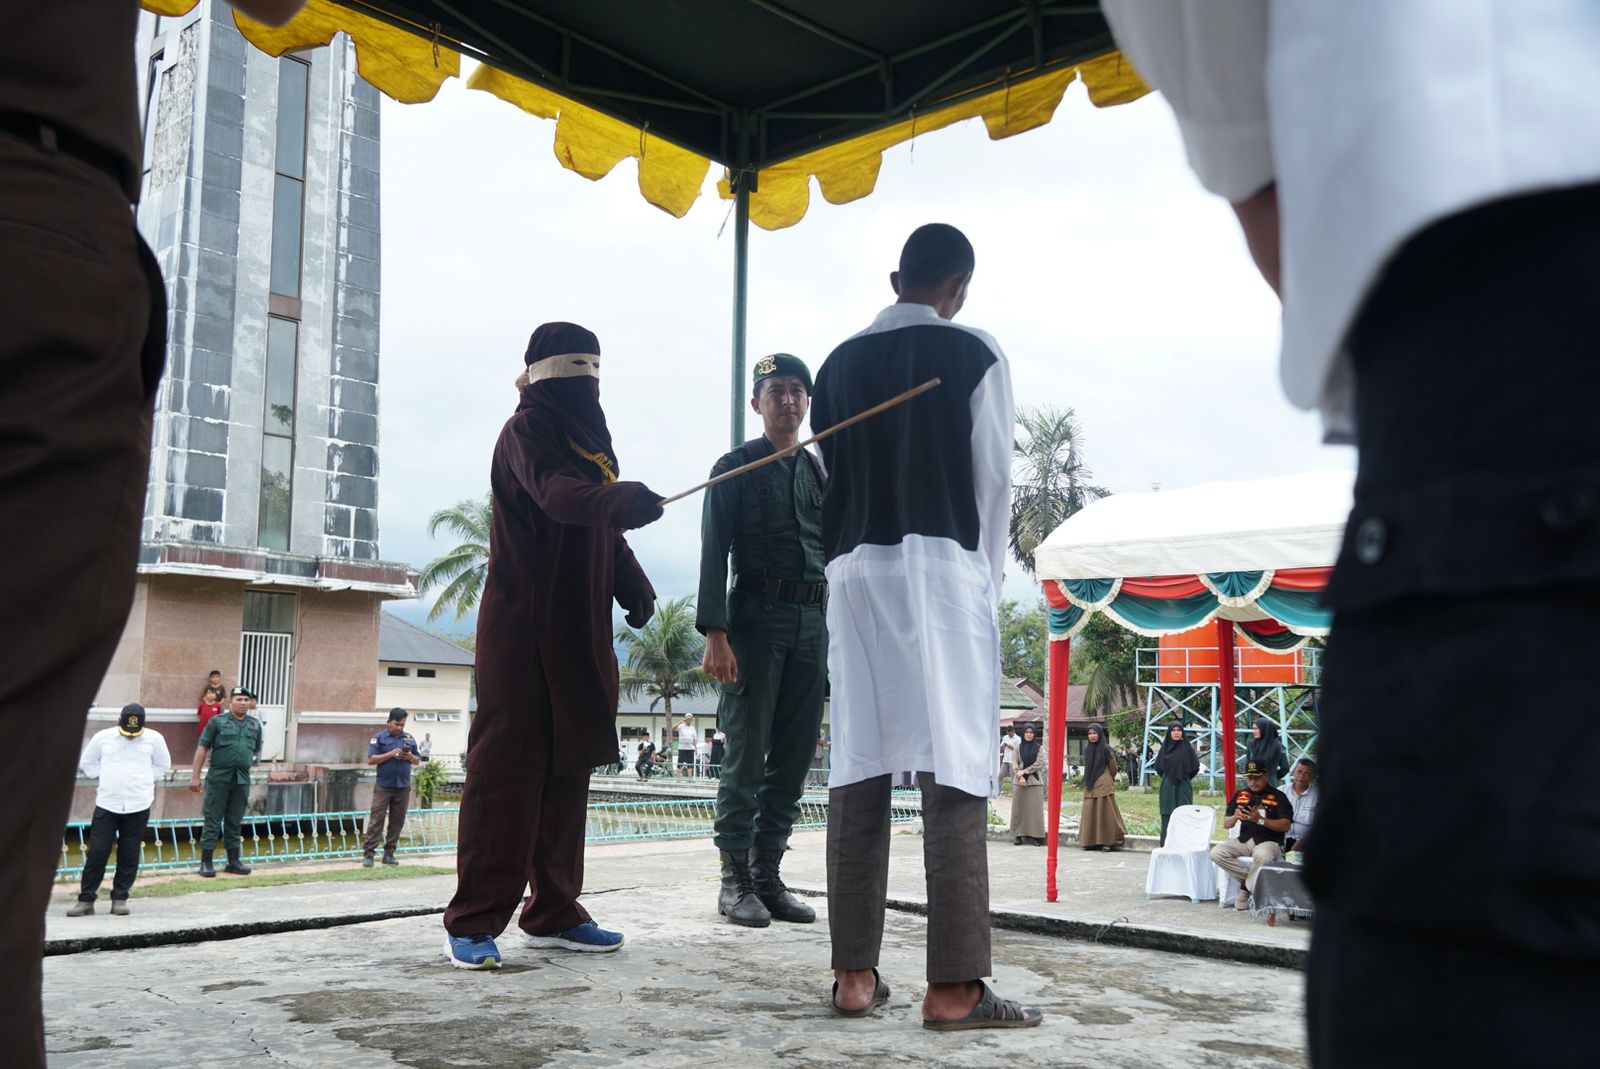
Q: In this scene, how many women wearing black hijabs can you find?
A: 4